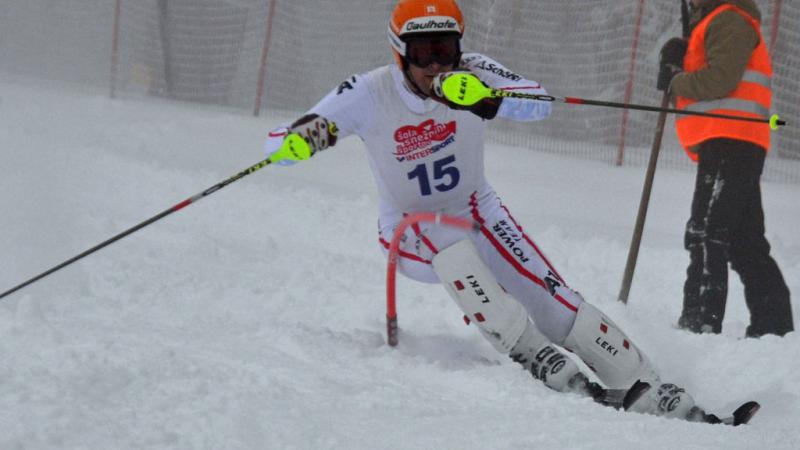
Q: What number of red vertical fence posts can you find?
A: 4